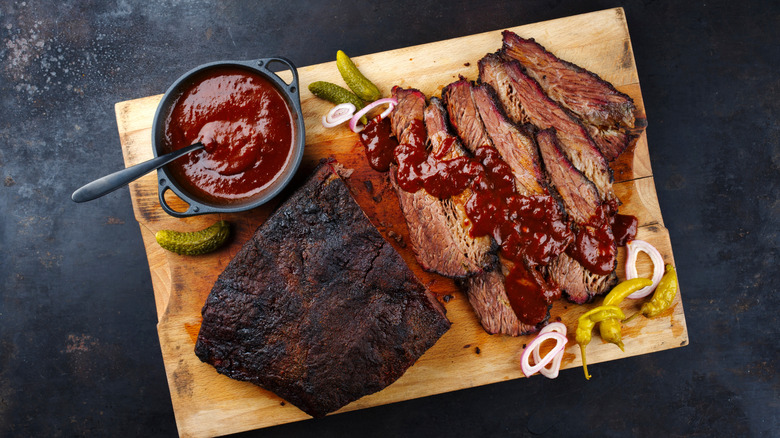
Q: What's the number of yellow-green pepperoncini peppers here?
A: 3